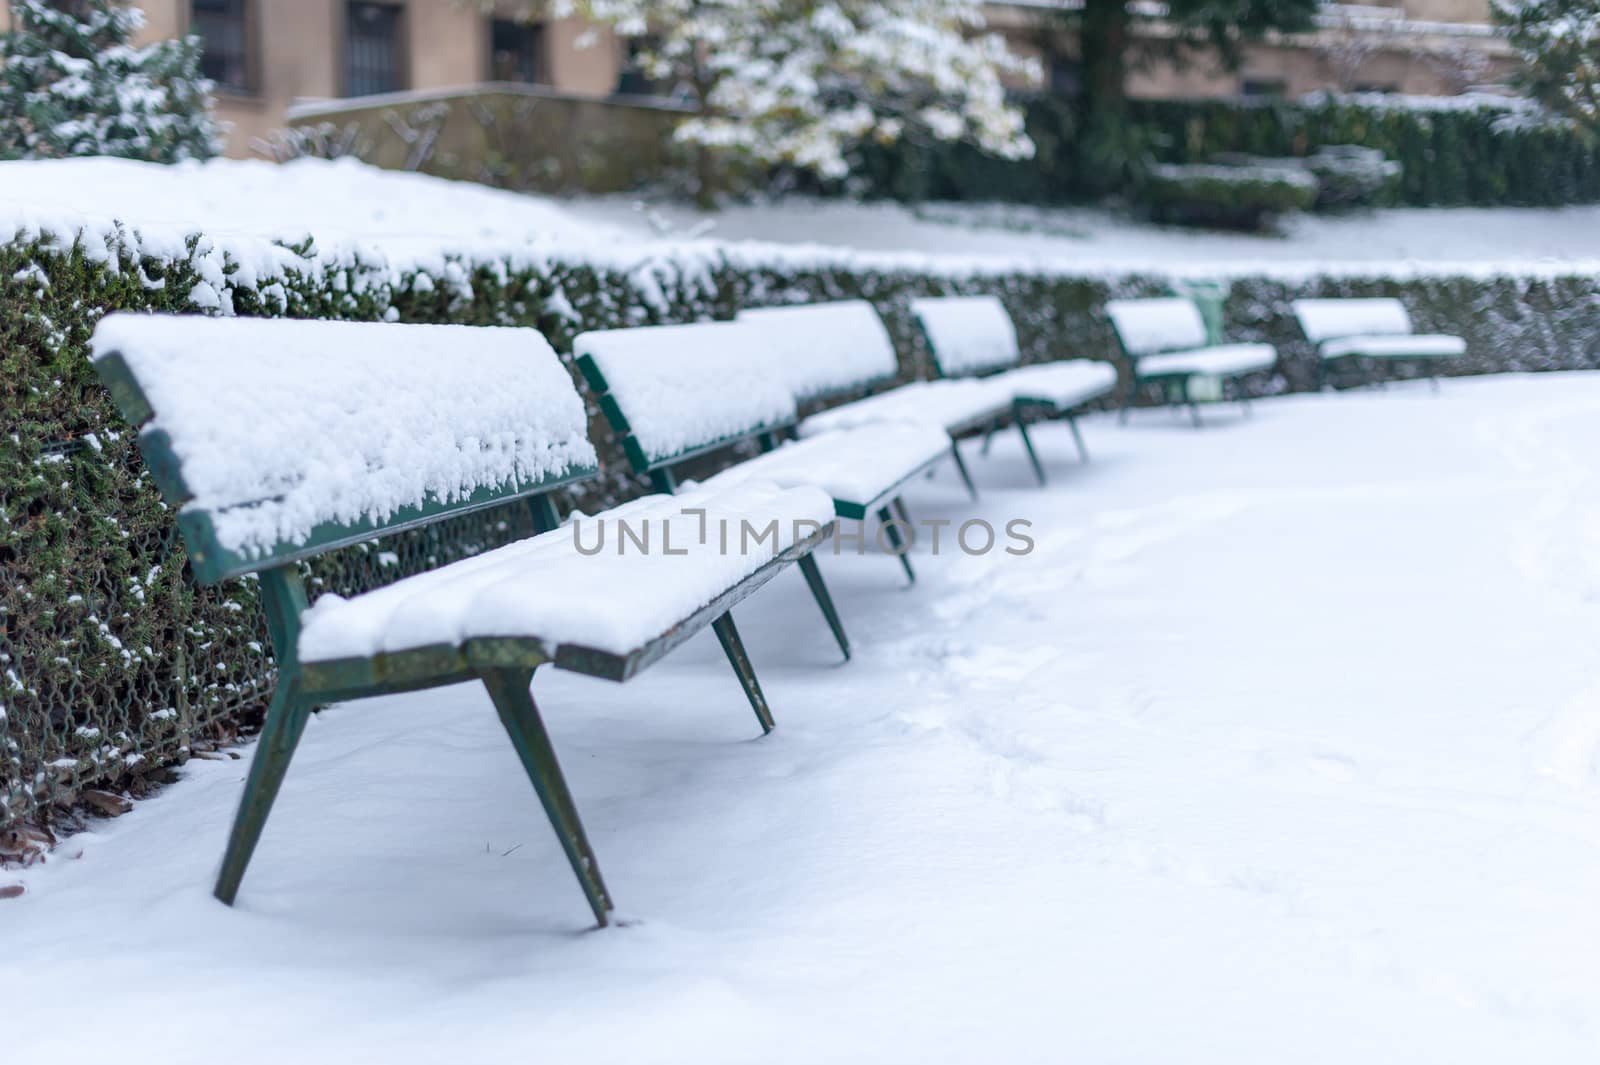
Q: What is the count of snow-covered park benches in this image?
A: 6